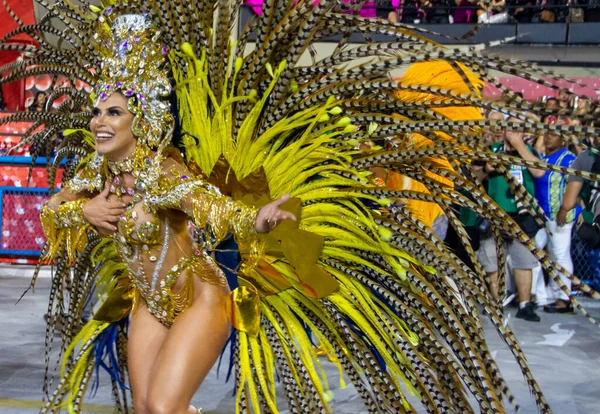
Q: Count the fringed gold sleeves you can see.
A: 2